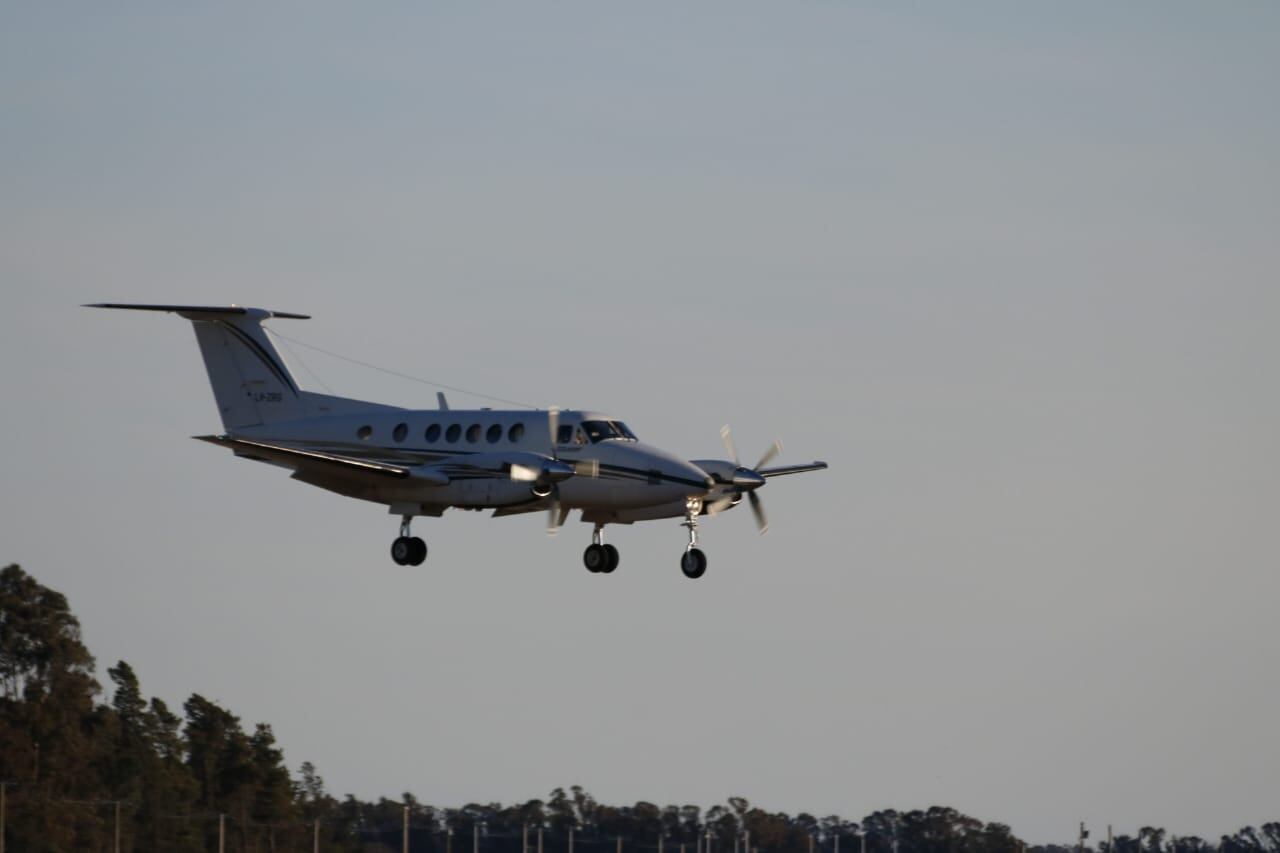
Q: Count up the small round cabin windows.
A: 7